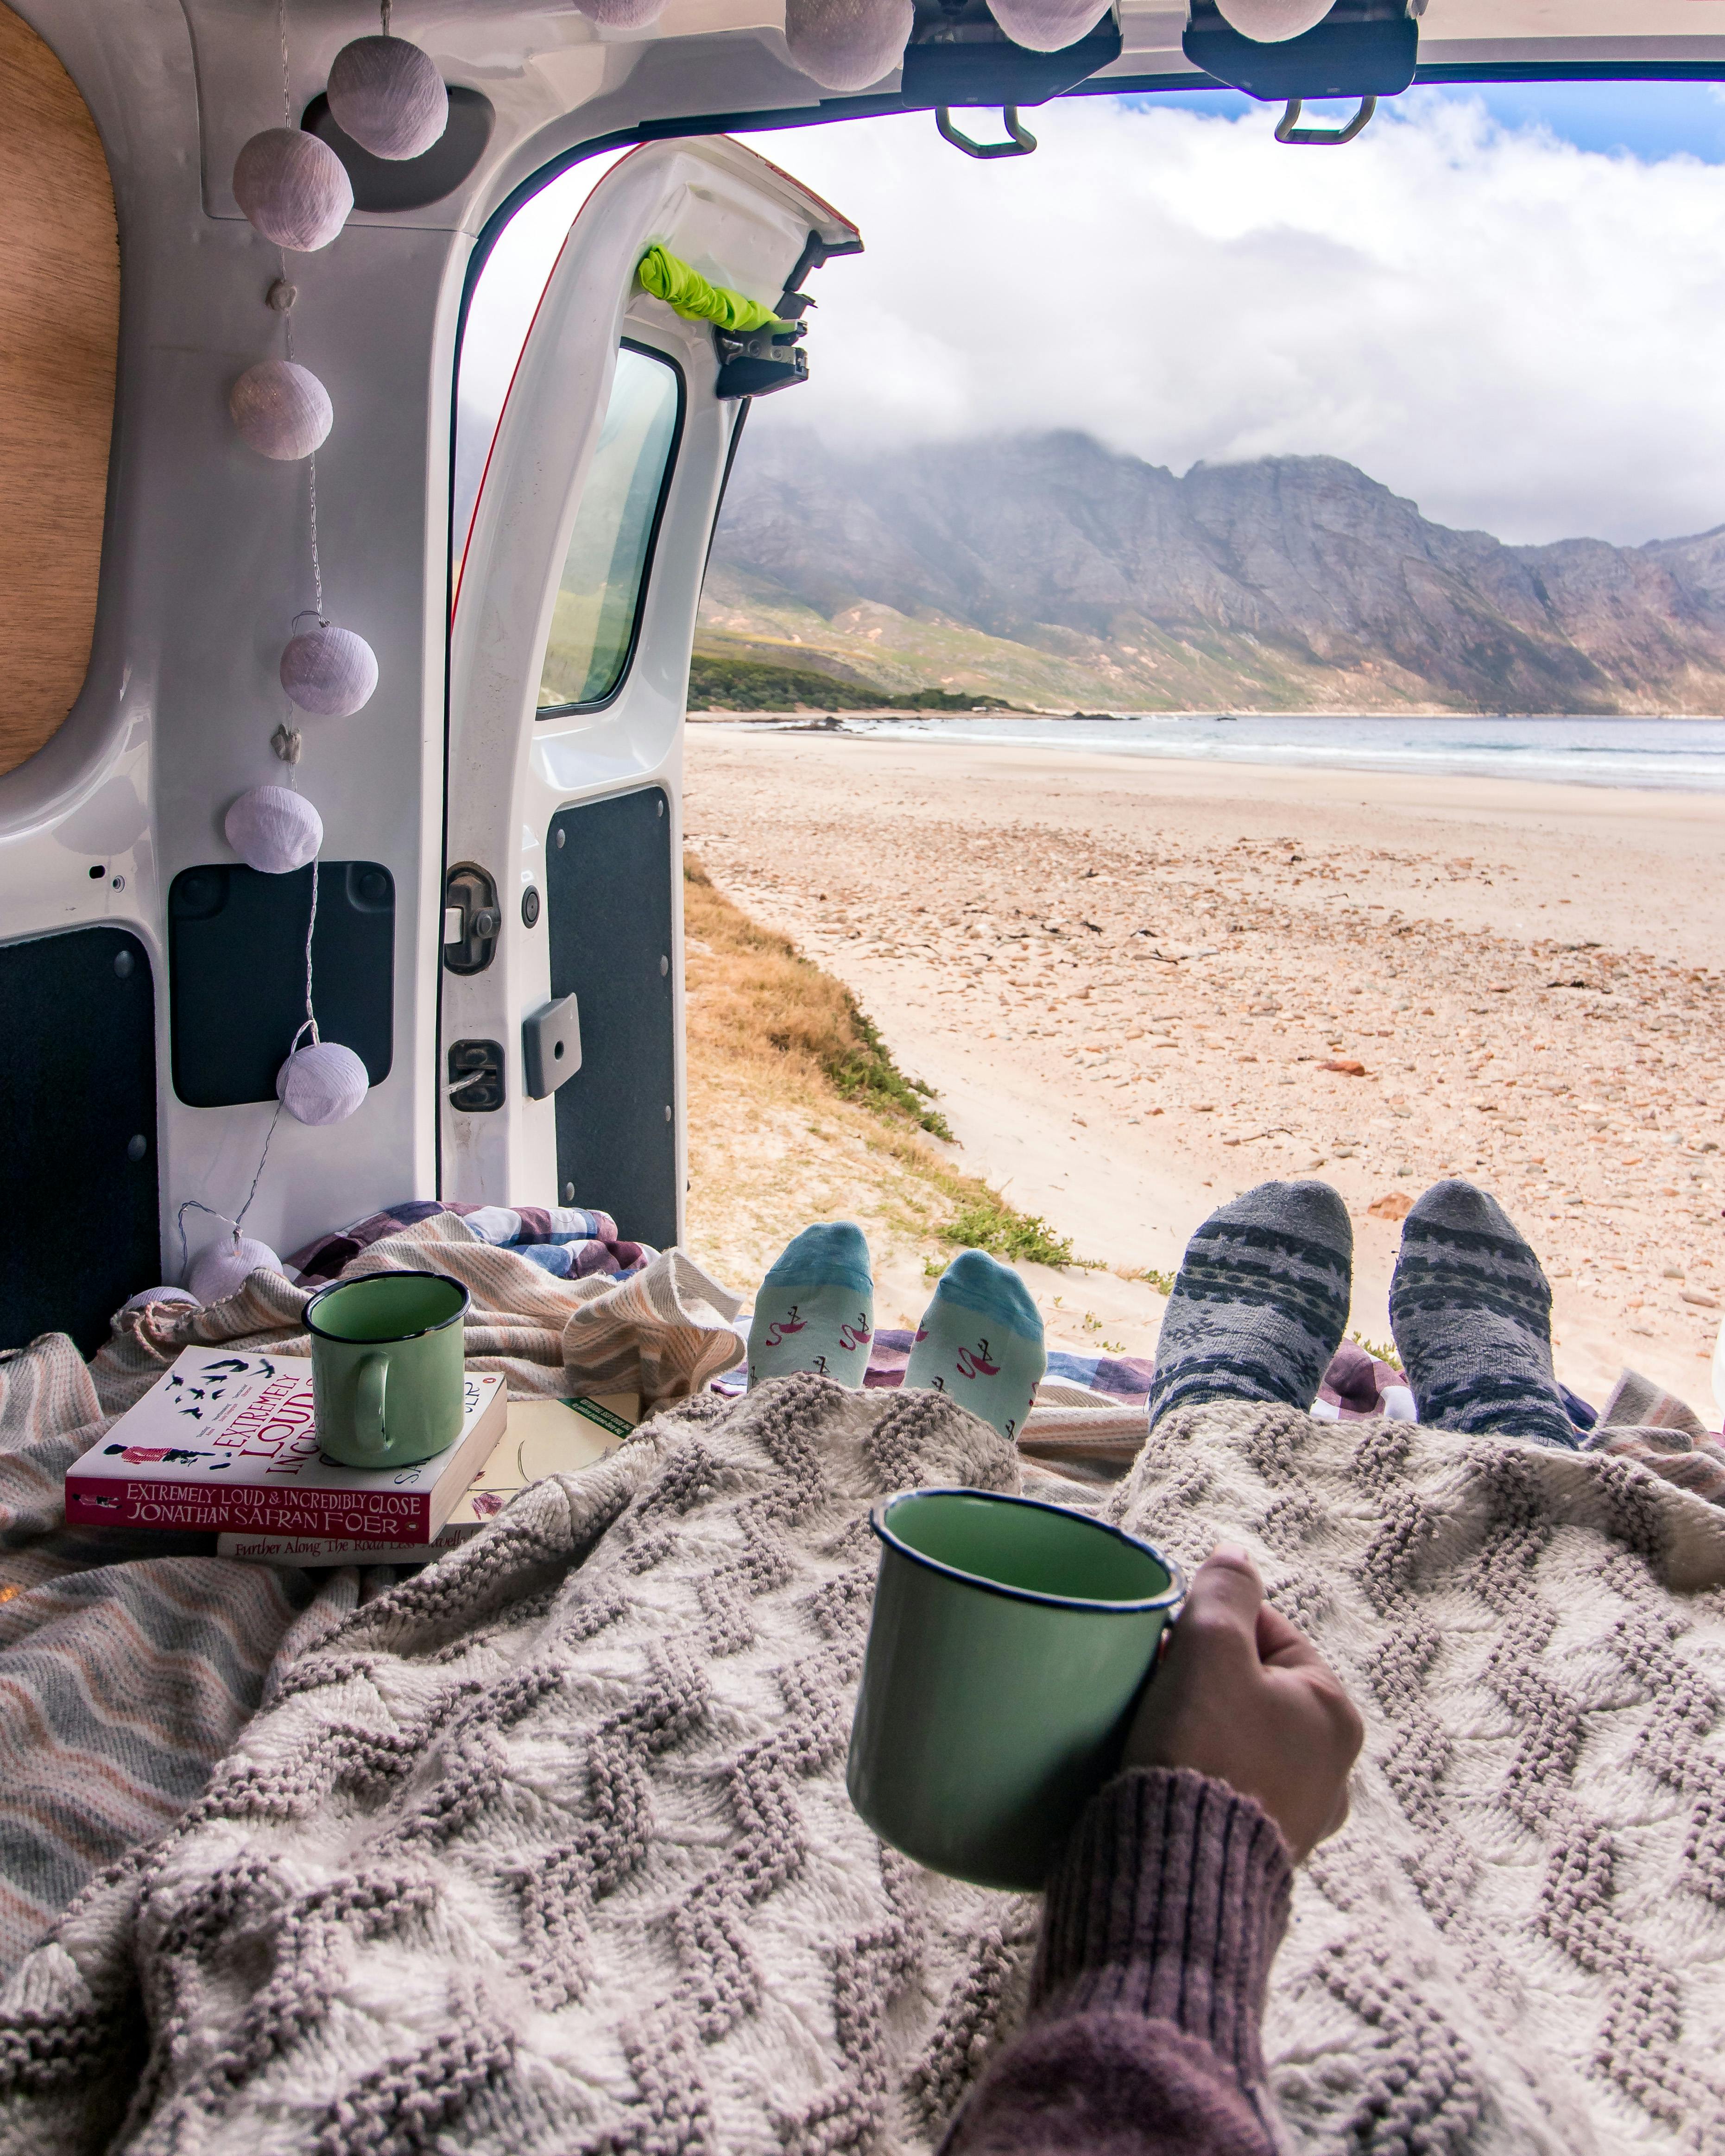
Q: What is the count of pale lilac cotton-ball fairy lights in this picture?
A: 12